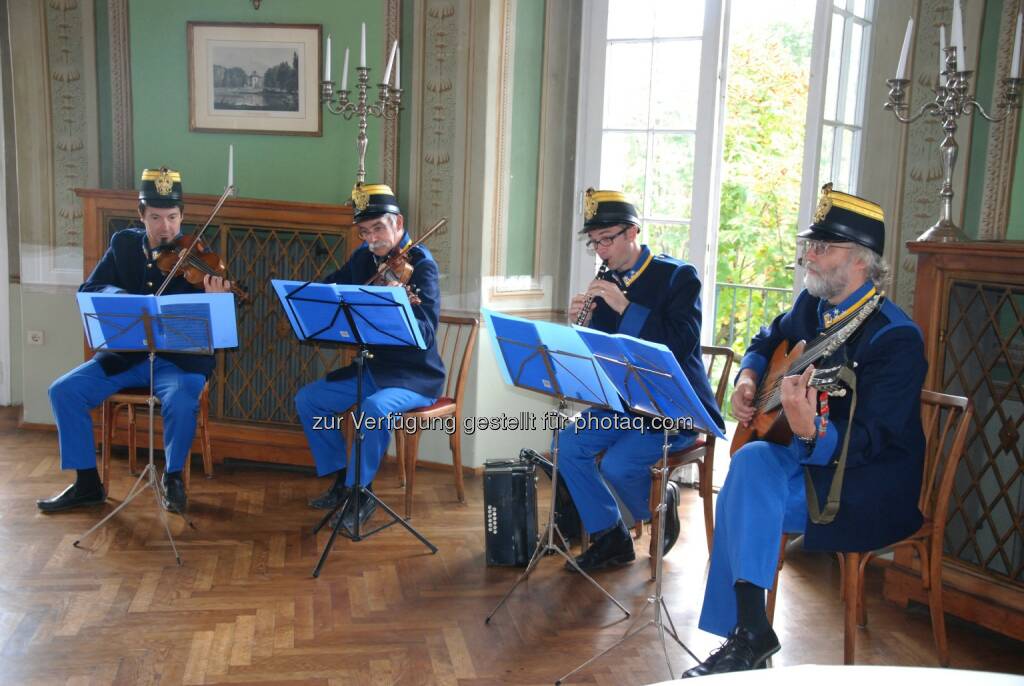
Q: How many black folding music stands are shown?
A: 1